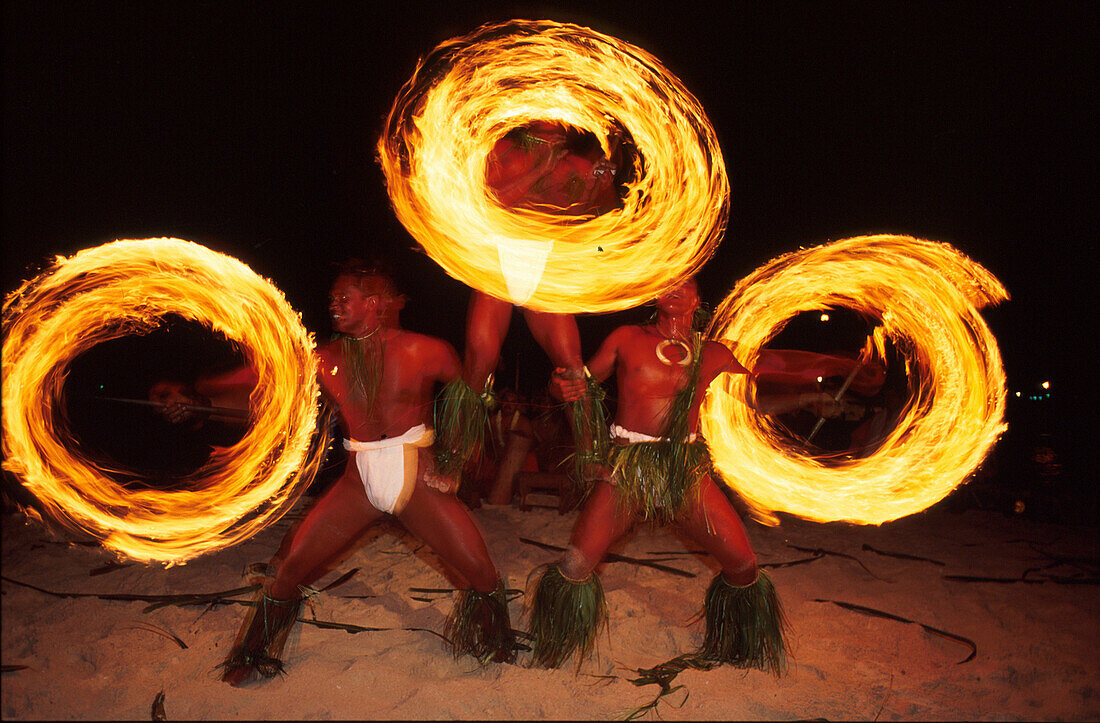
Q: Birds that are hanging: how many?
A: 0